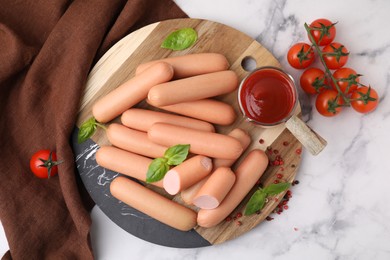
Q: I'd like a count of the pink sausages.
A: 13